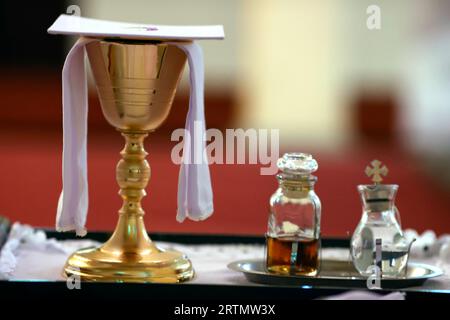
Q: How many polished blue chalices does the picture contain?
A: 0